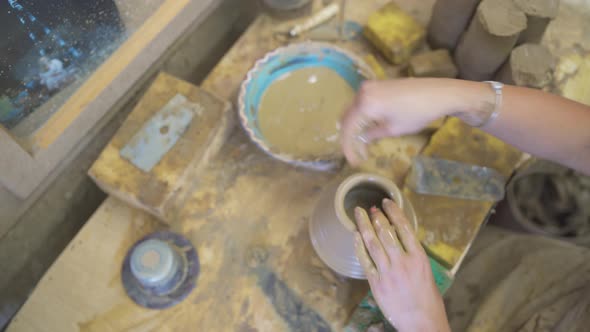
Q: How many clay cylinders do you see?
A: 4